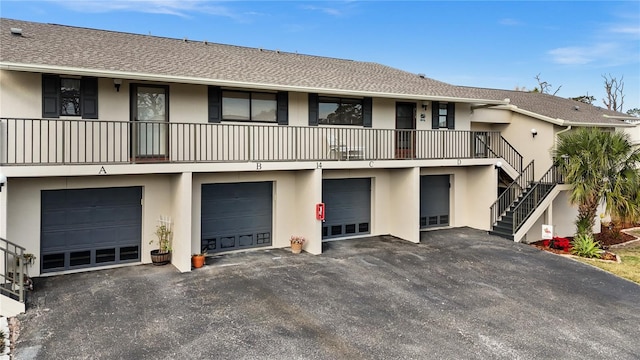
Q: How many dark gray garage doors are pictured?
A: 4